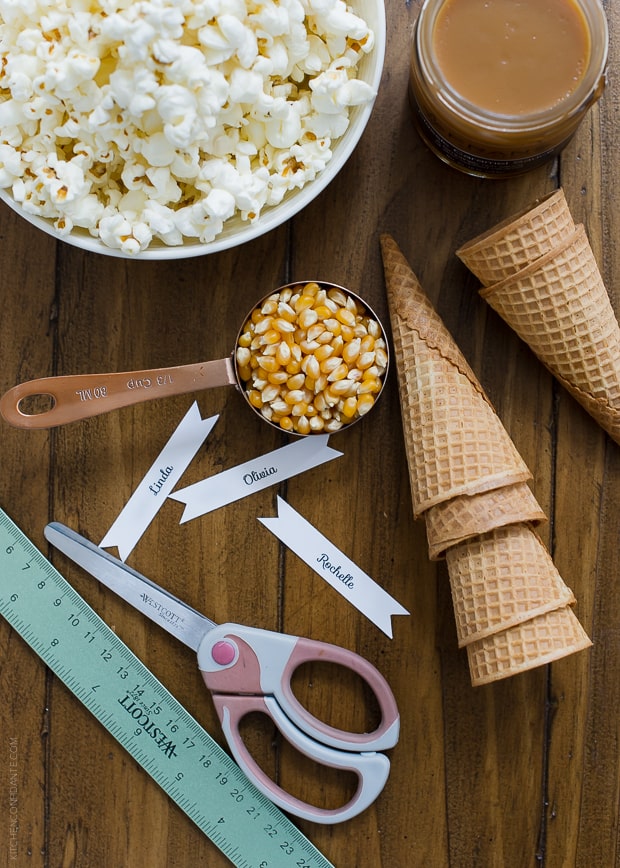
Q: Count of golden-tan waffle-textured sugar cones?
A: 6